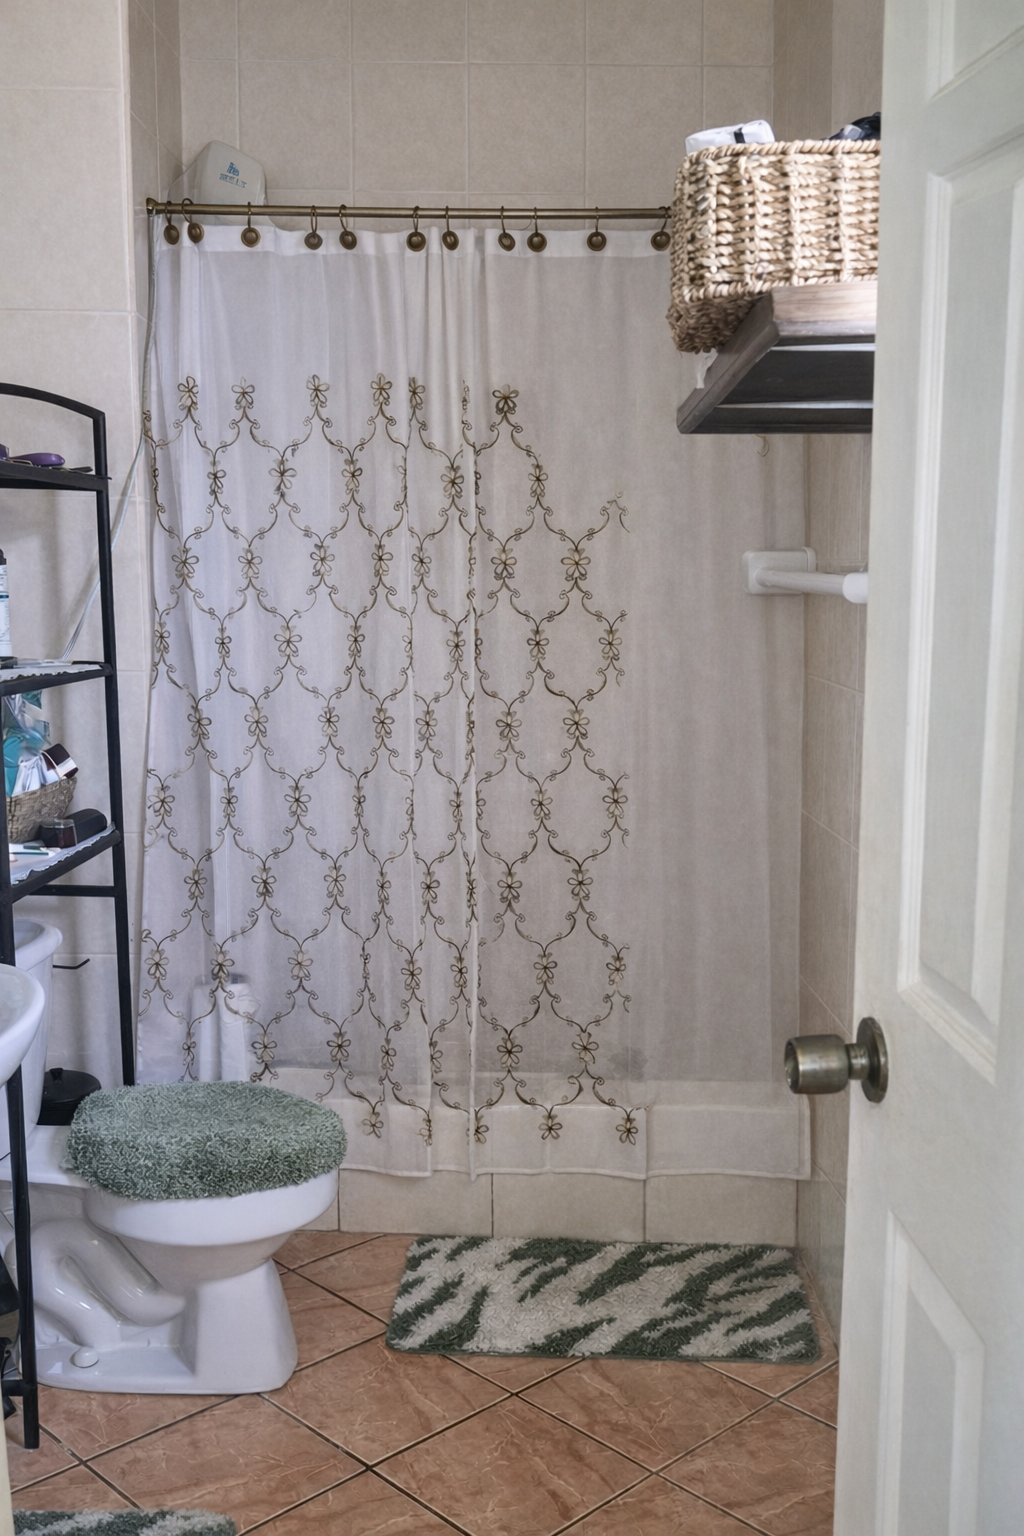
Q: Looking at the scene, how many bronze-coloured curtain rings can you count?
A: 11